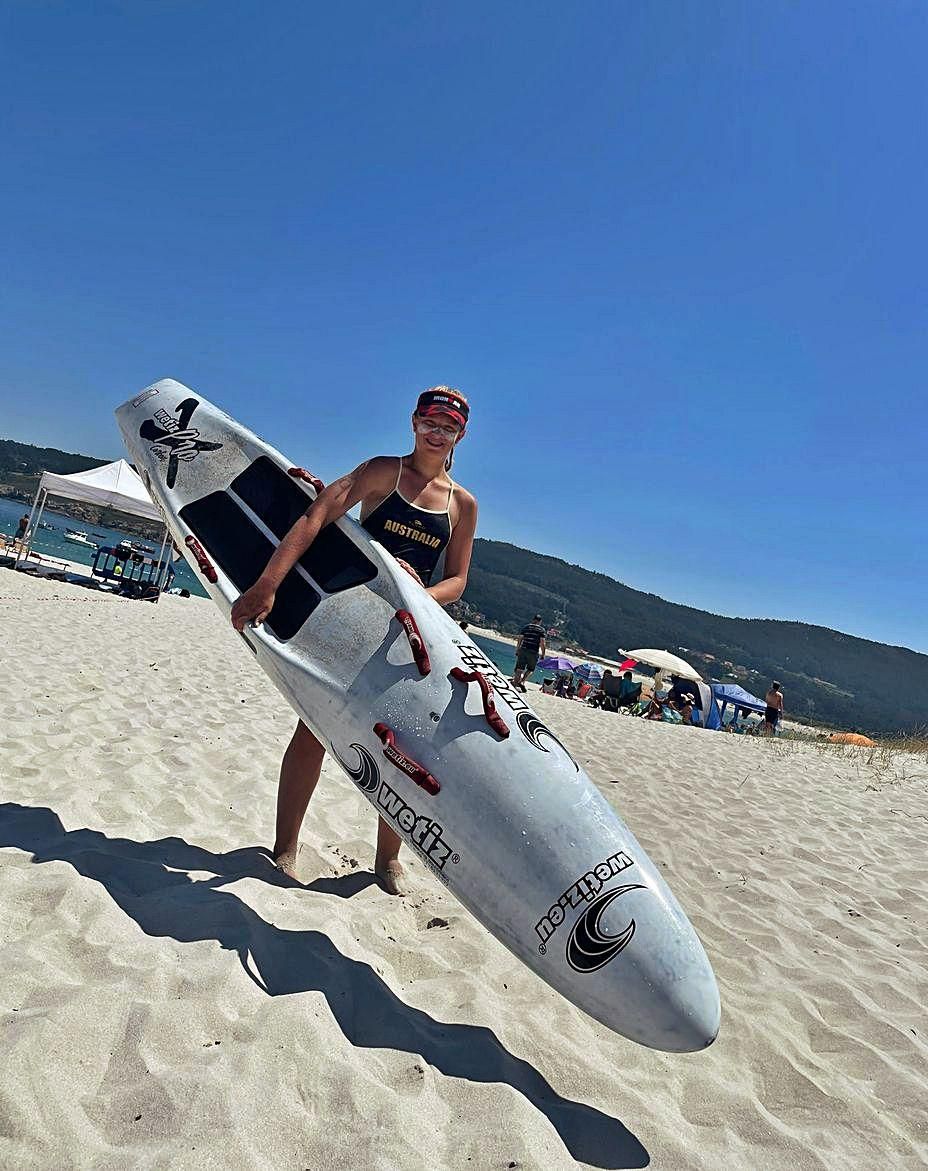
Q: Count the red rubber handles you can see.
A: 5